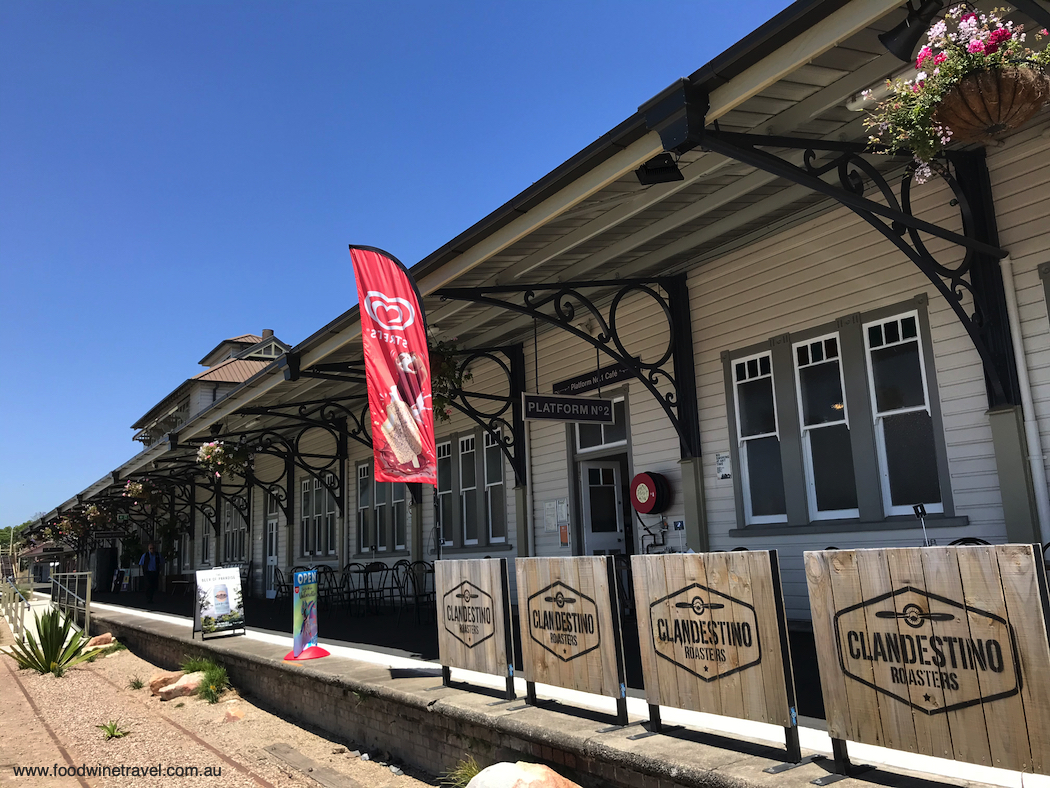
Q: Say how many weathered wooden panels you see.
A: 4